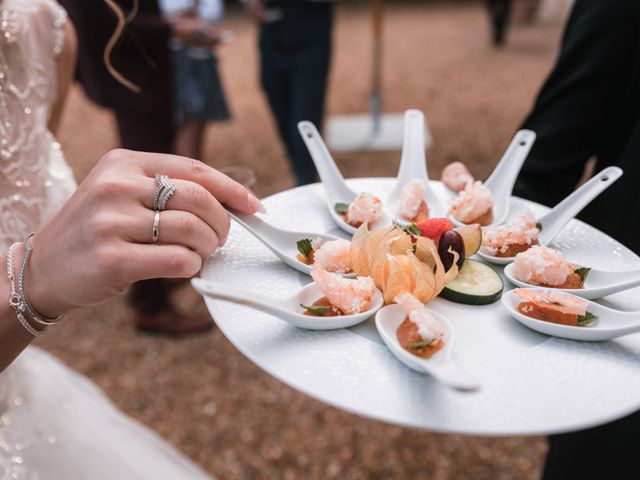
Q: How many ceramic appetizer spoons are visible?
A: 9